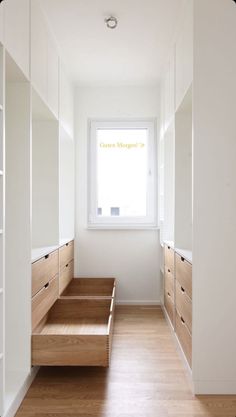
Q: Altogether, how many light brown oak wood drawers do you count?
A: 12